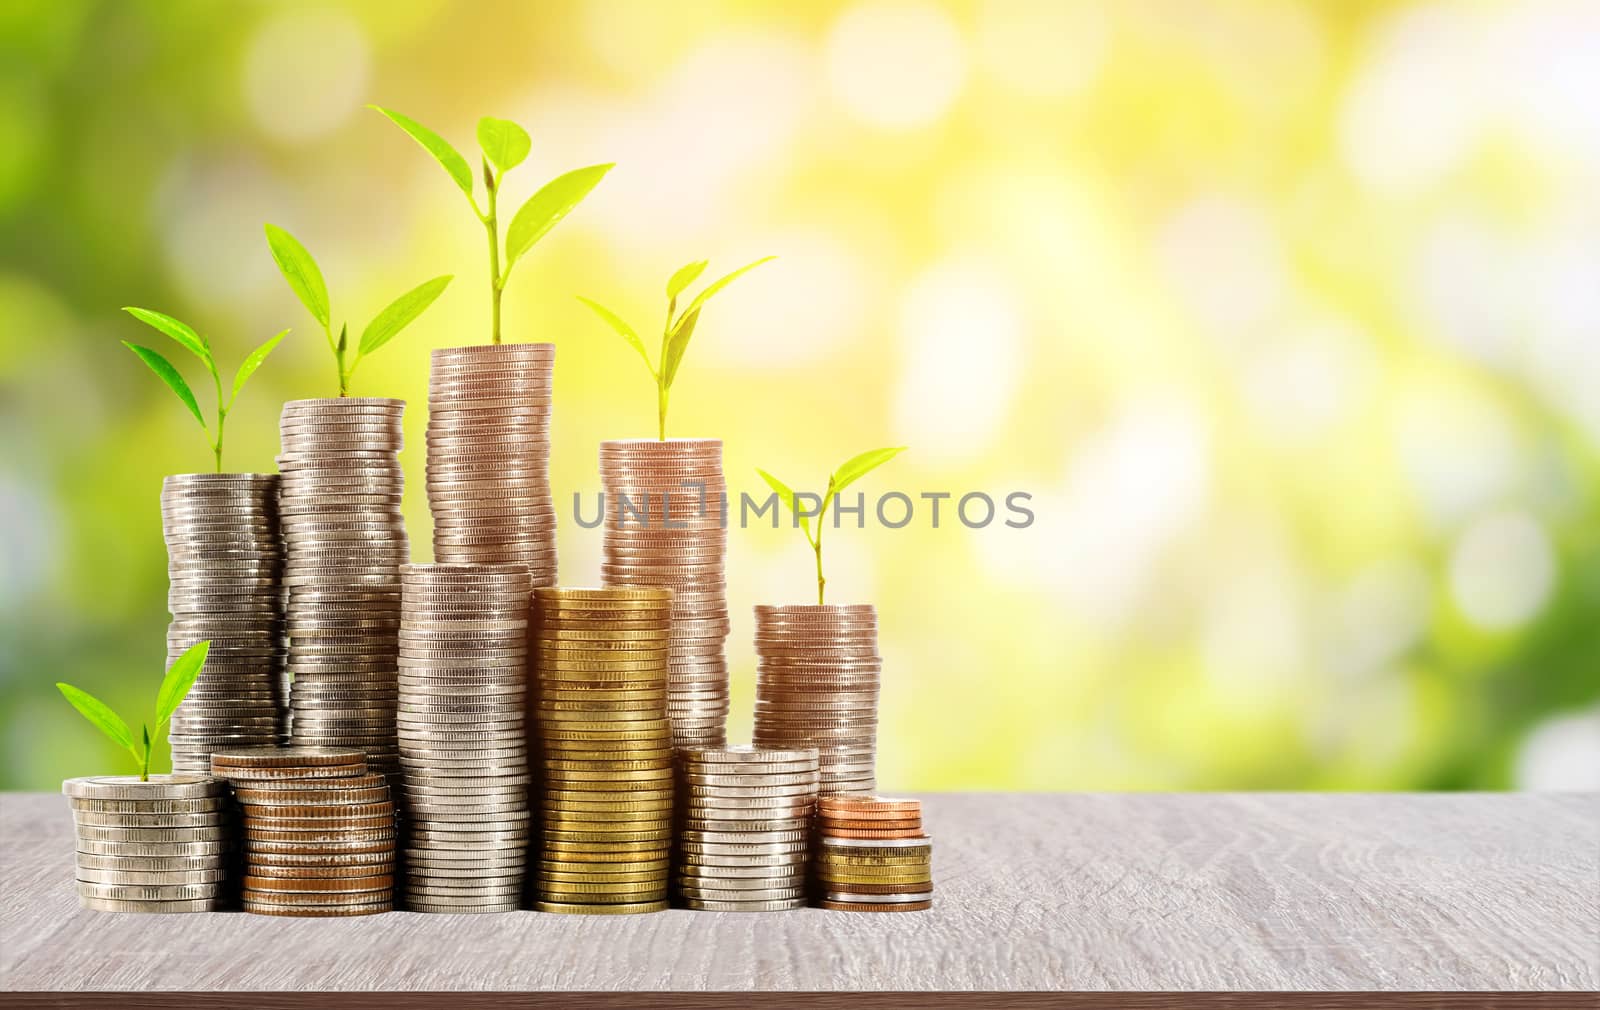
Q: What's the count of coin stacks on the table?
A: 11